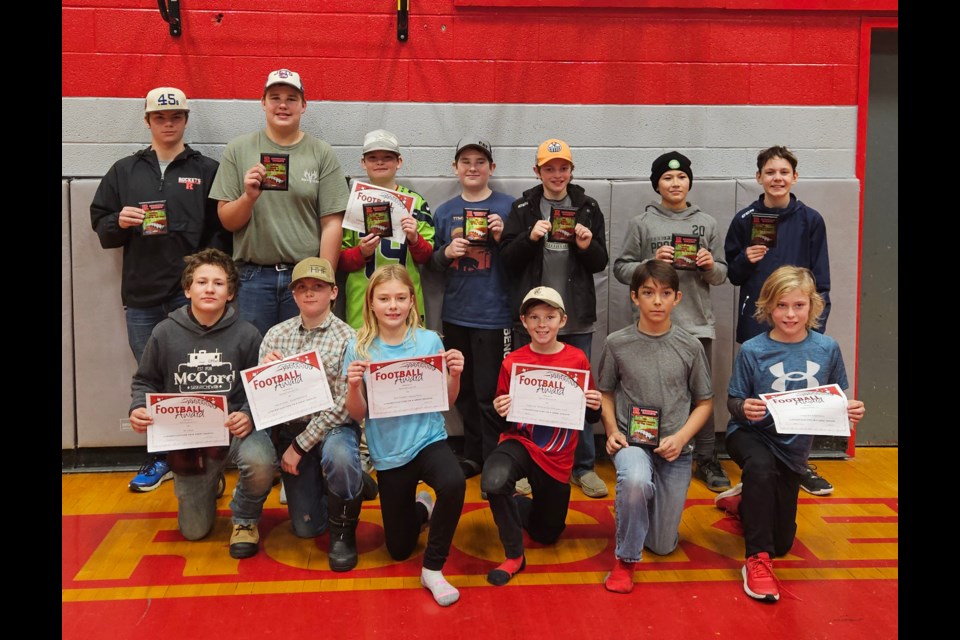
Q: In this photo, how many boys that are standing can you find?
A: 7